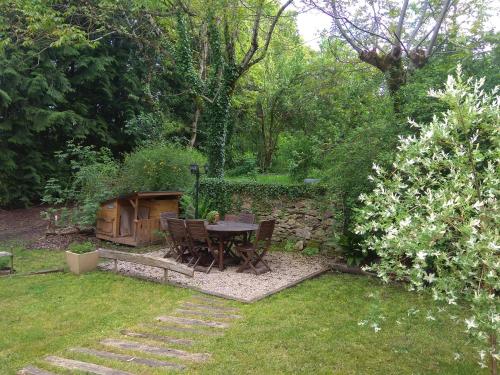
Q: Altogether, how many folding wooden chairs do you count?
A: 6